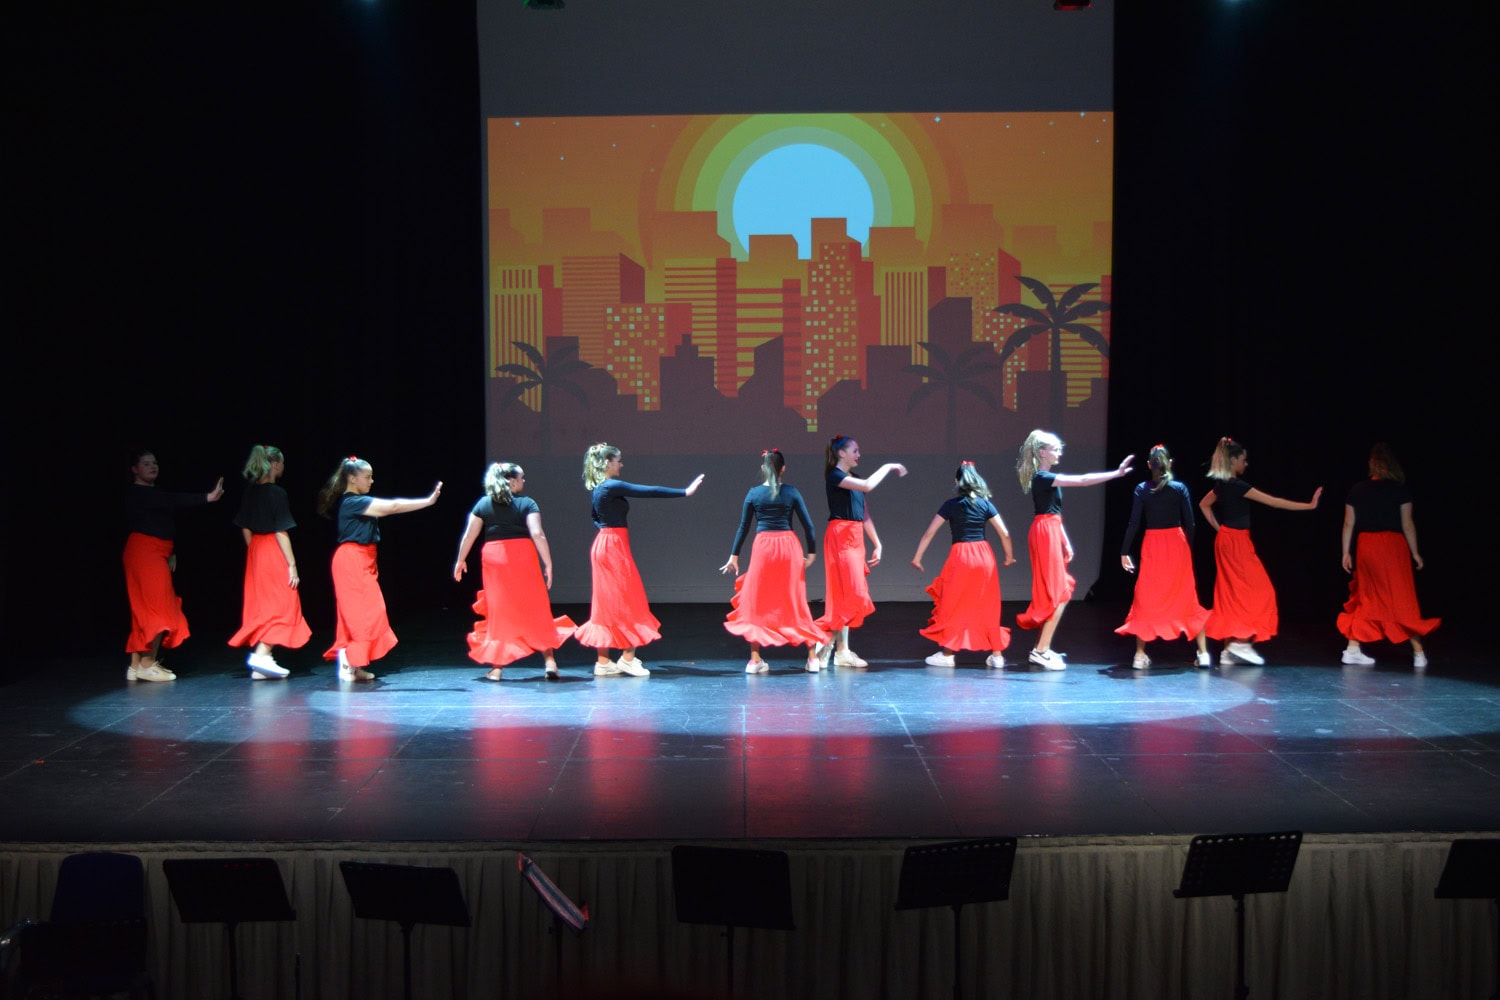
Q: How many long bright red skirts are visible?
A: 12